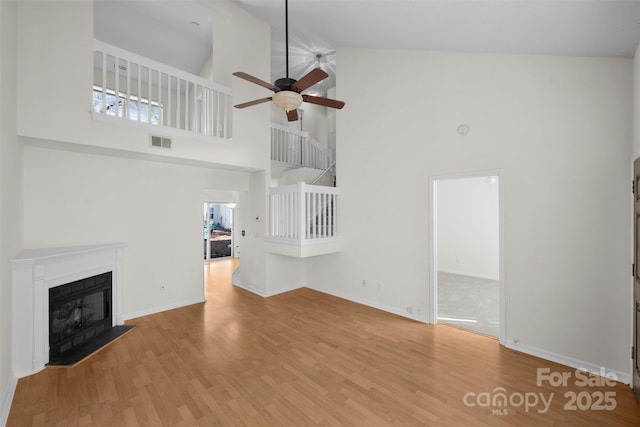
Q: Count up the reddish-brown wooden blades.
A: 5